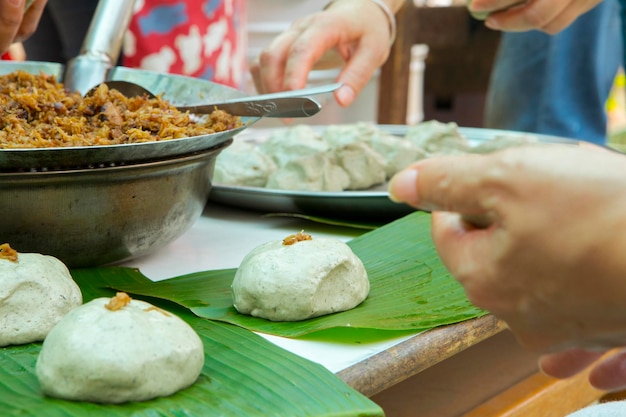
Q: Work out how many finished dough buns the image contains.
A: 3